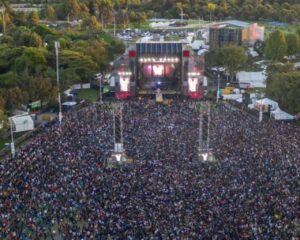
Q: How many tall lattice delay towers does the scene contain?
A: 2